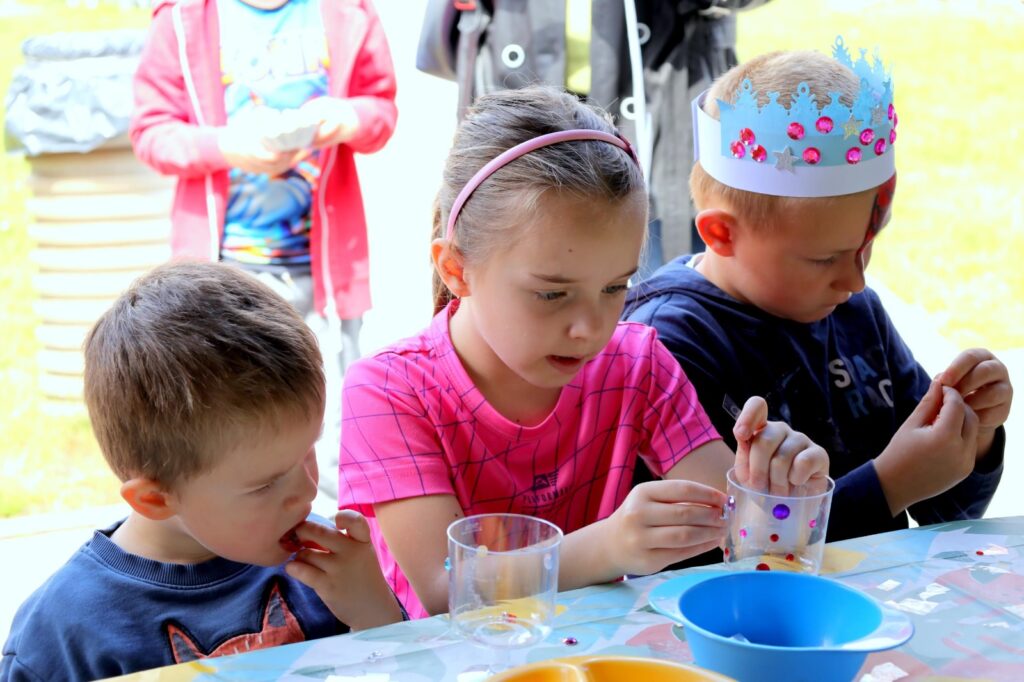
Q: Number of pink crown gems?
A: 12